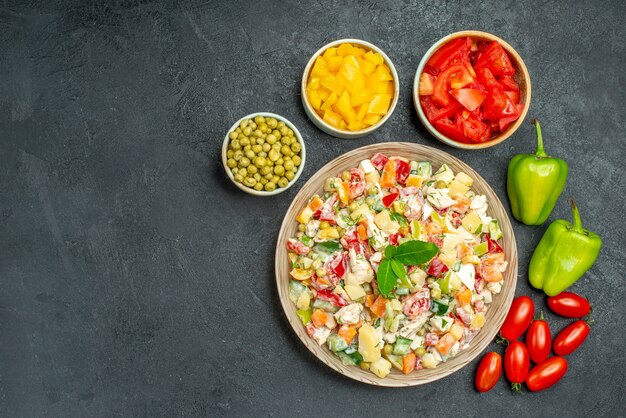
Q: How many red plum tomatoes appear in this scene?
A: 7